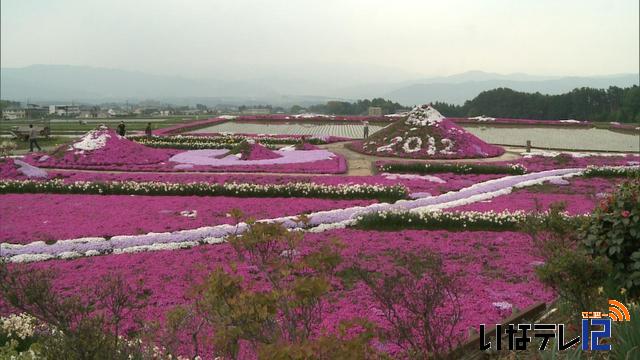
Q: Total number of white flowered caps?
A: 2